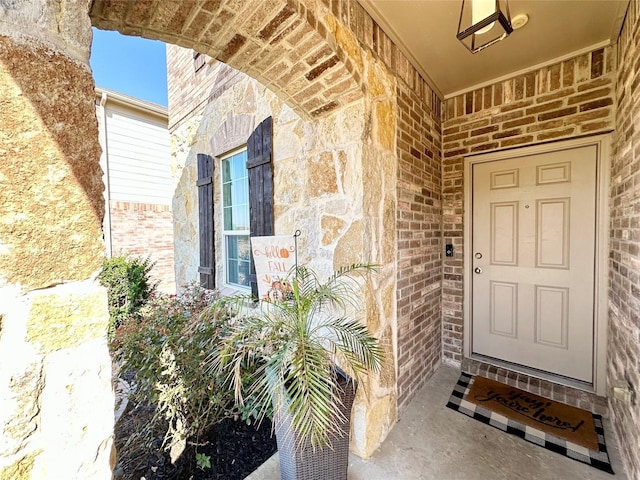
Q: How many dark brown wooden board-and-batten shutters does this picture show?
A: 2